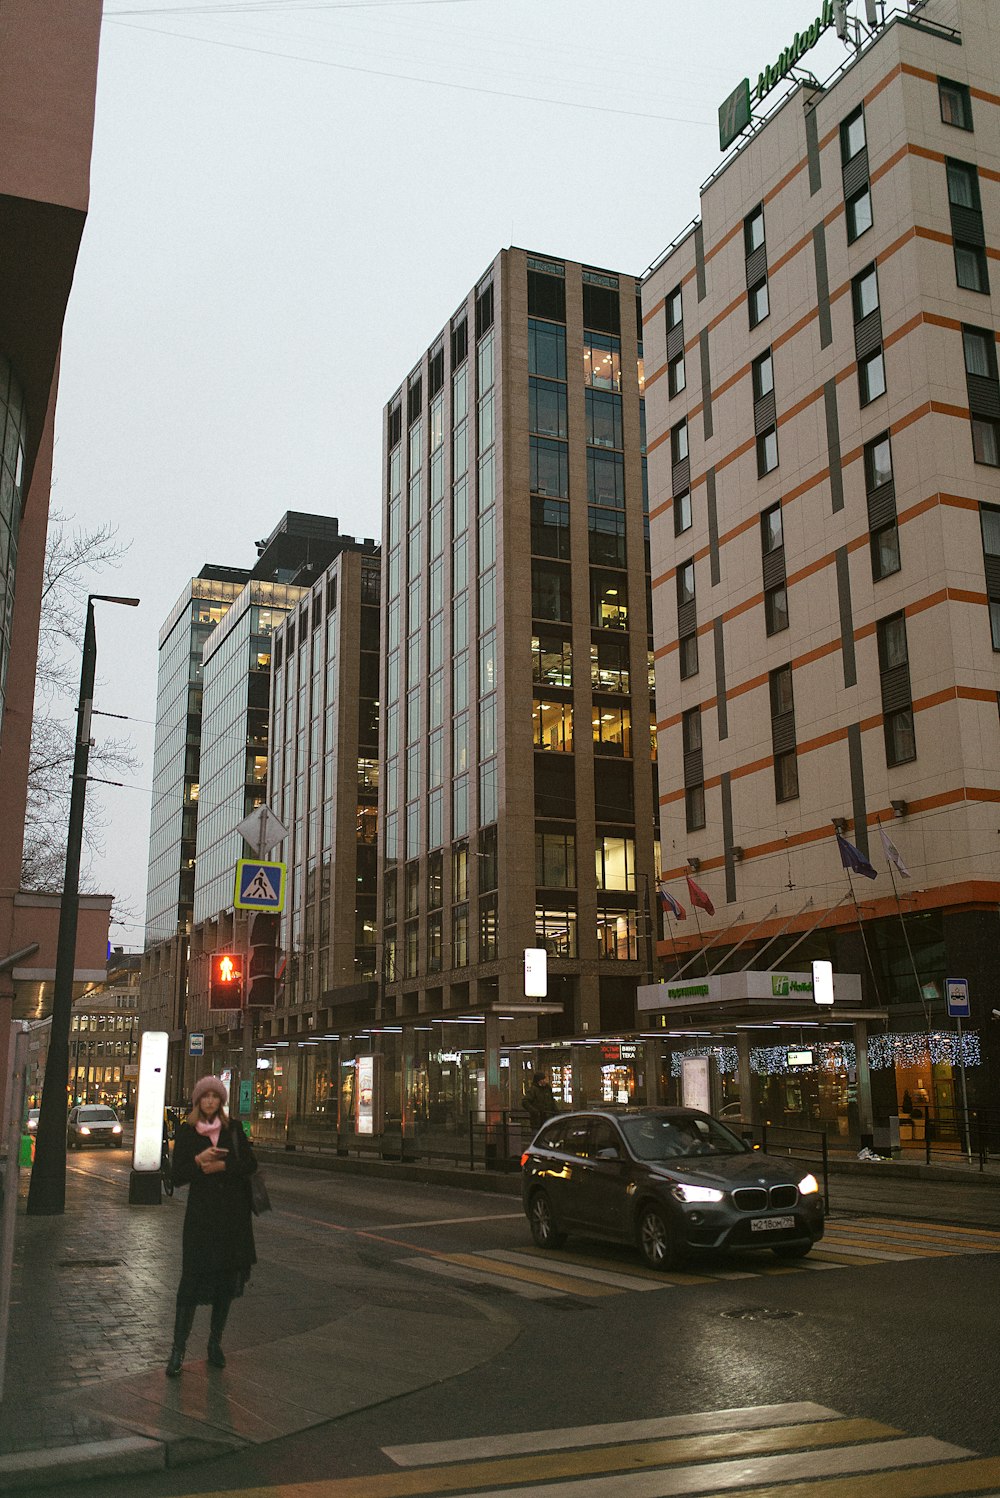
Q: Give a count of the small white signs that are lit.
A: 2